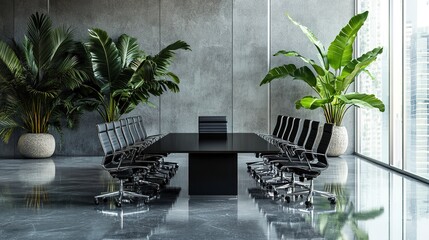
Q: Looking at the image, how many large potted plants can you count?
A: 3